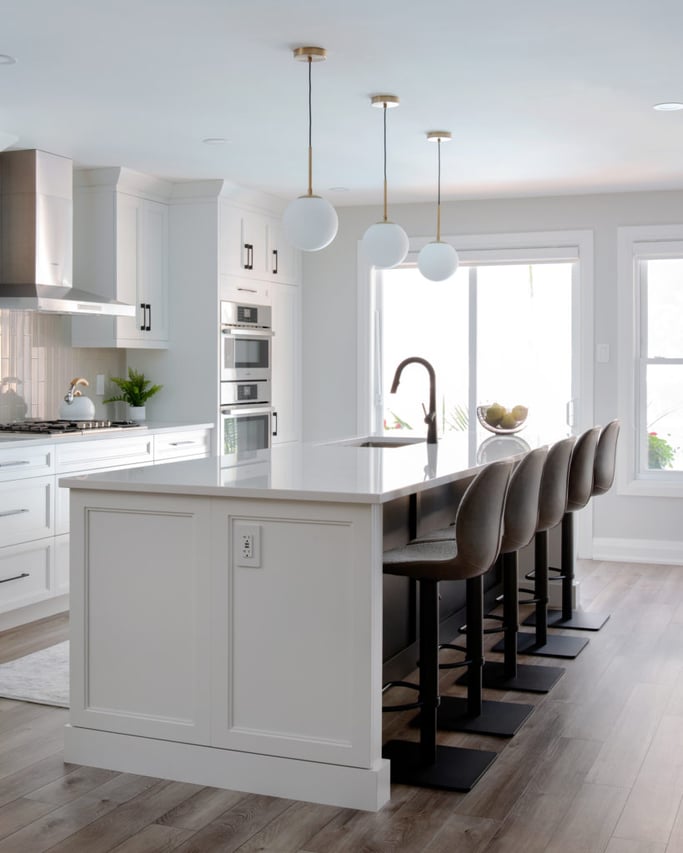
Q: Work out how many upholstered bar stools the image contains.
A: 5